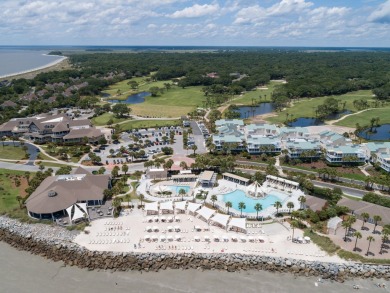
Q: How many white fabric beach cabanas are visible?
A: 7